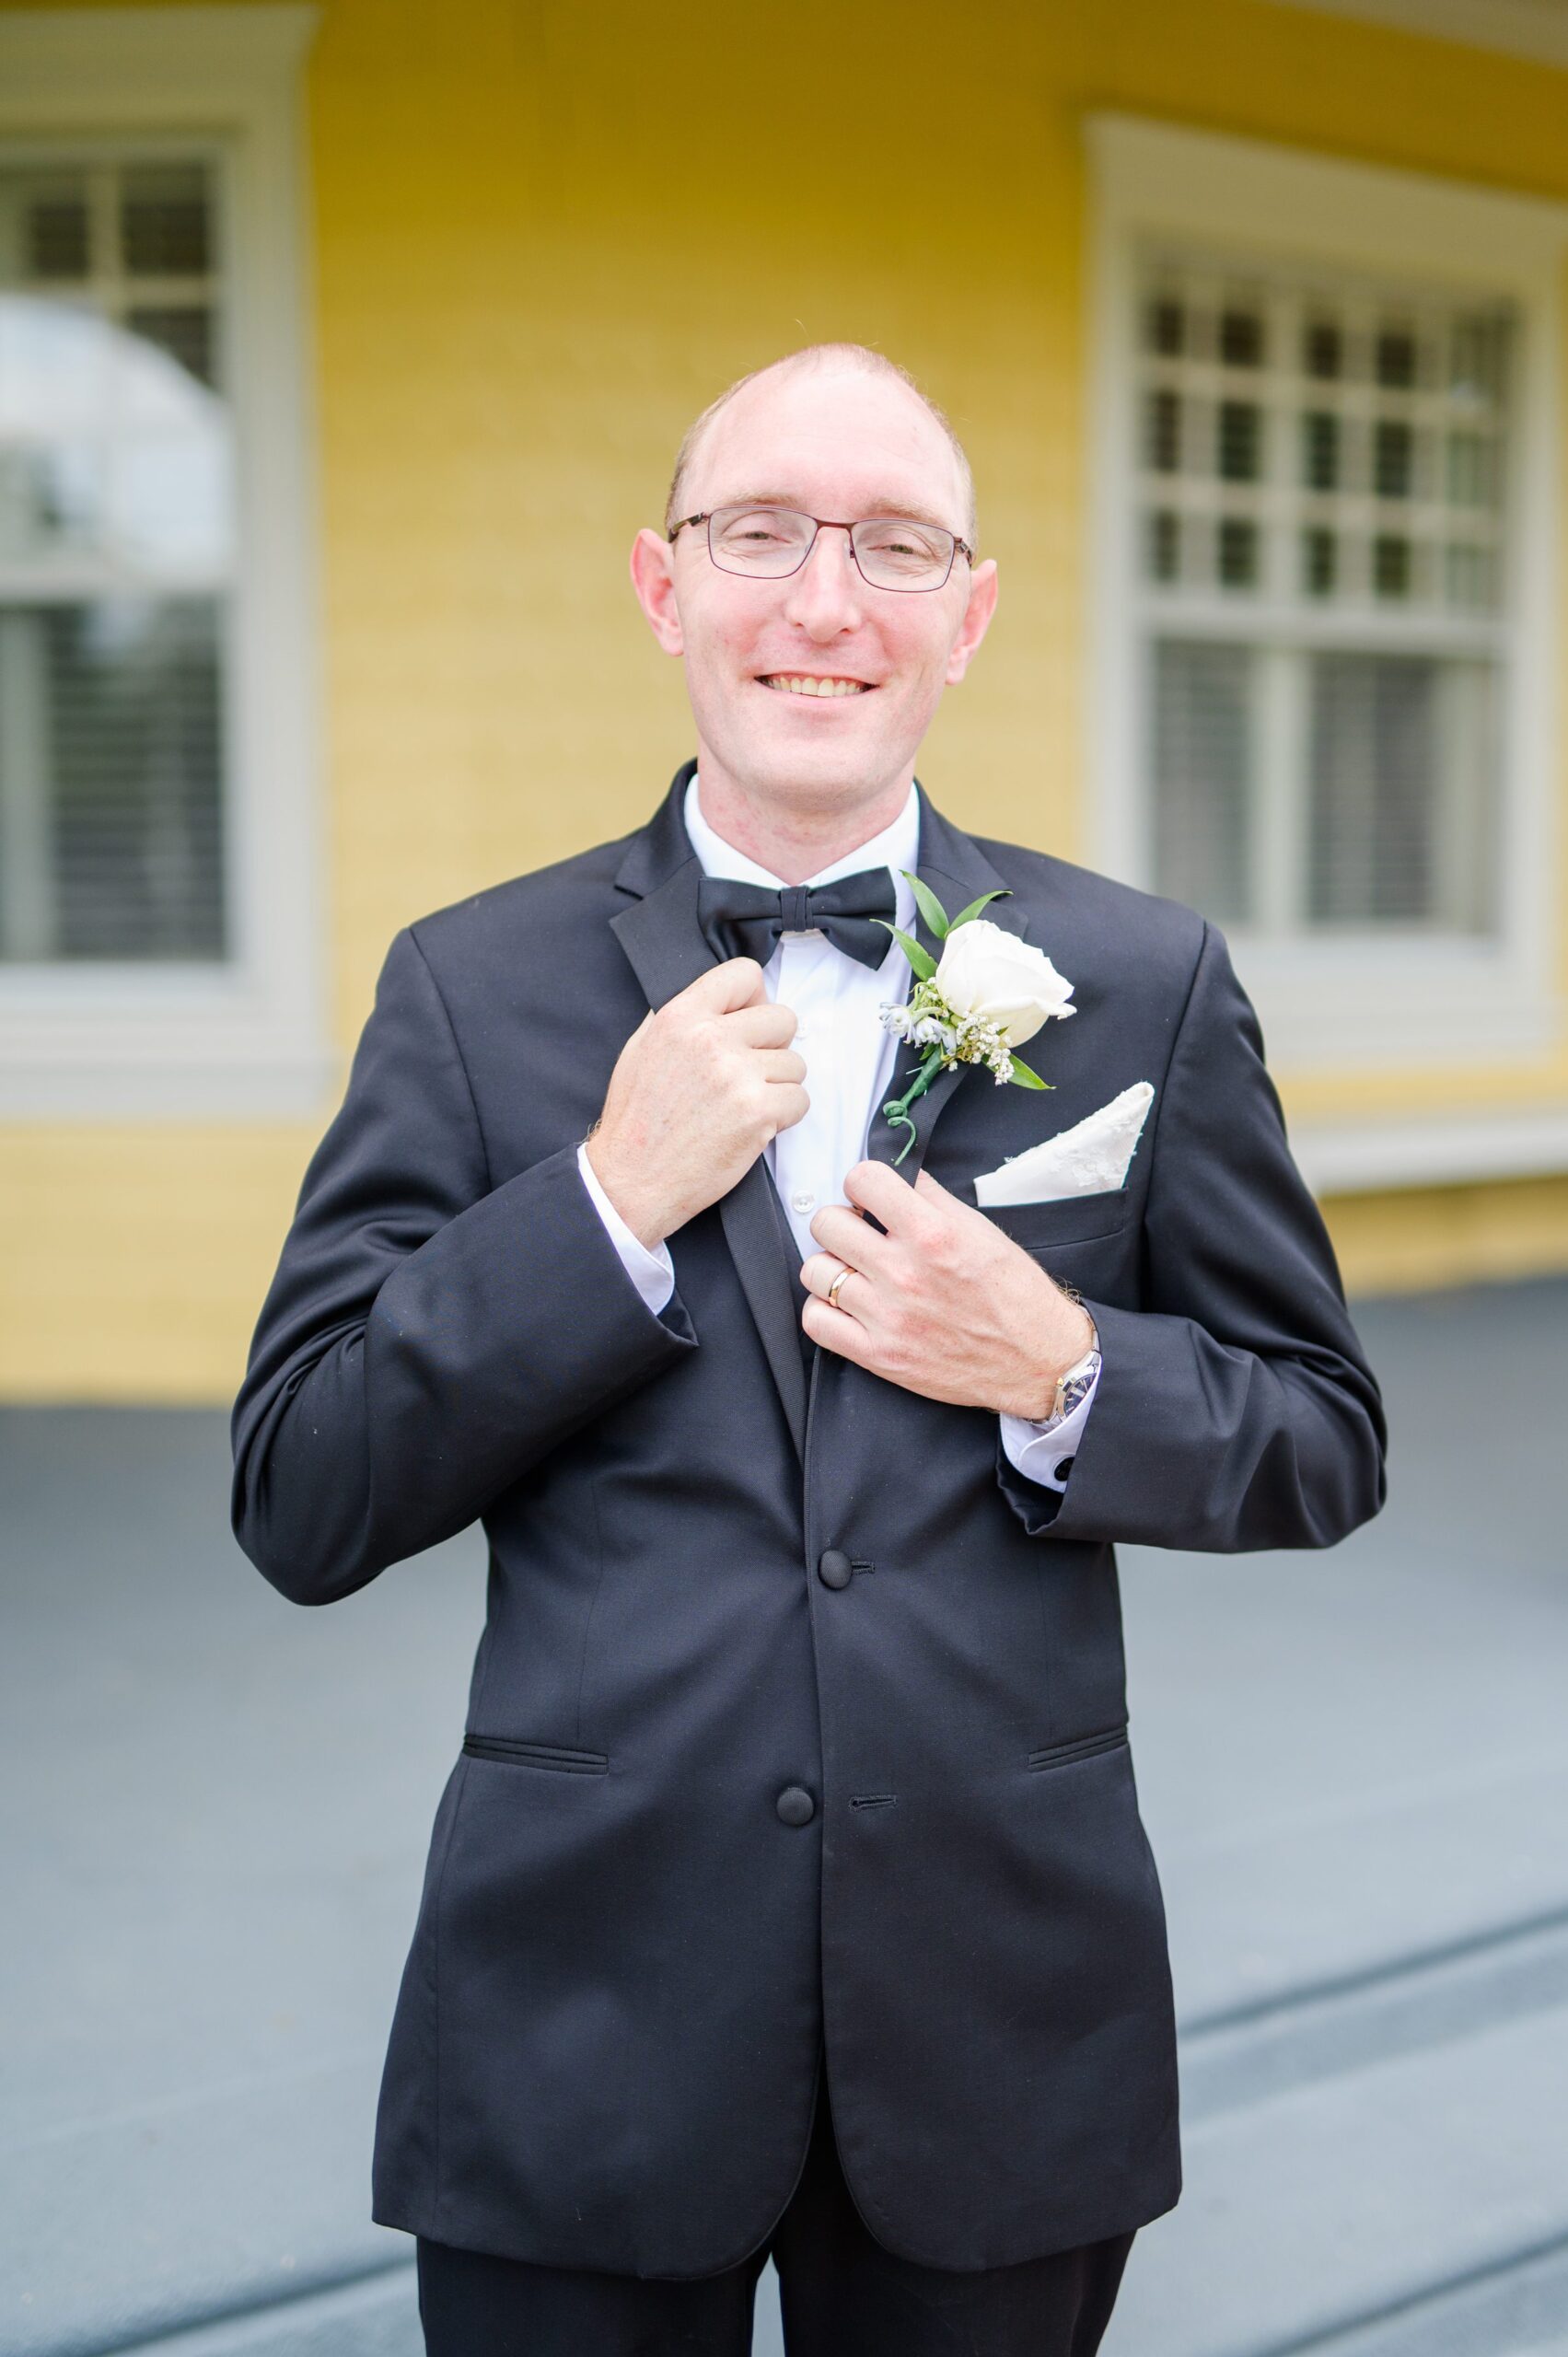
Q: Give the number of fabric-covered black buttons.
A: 2